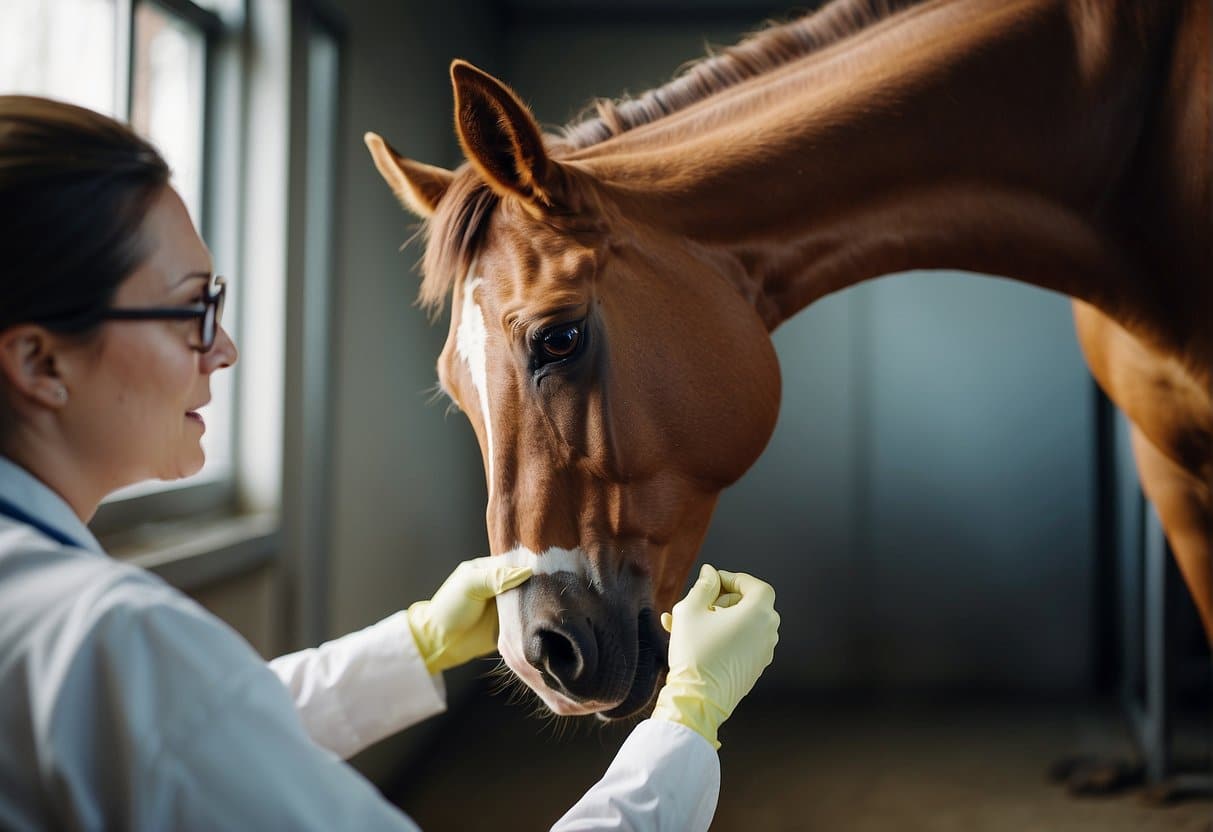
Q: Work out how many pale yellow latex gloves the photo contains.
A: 2